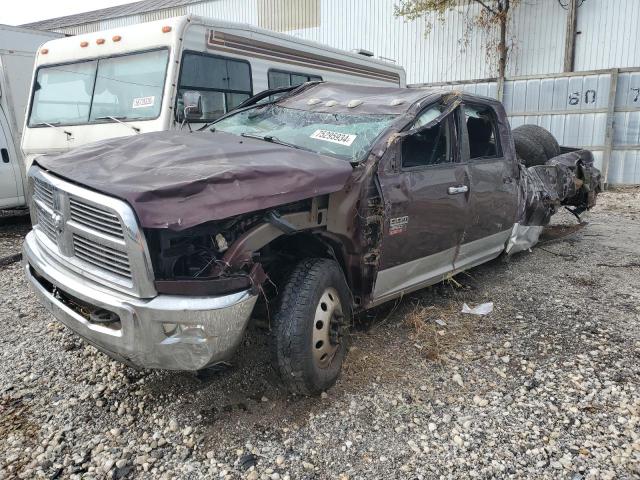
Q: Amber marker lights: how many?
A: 5